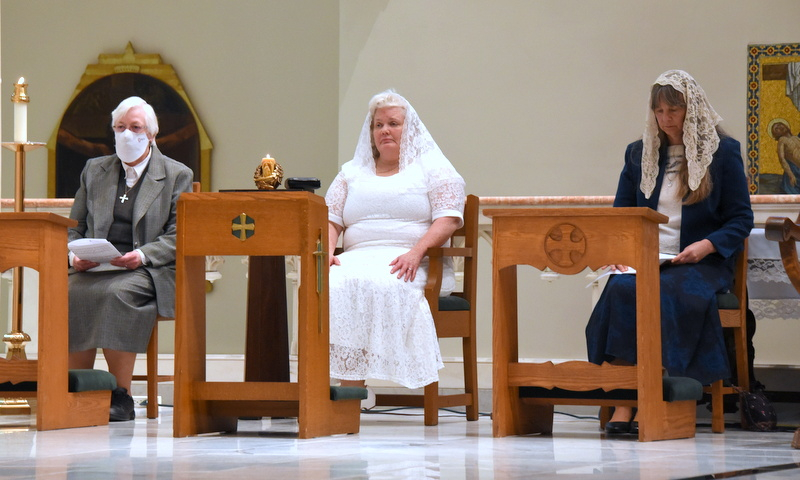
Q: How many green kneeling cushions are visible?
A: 3